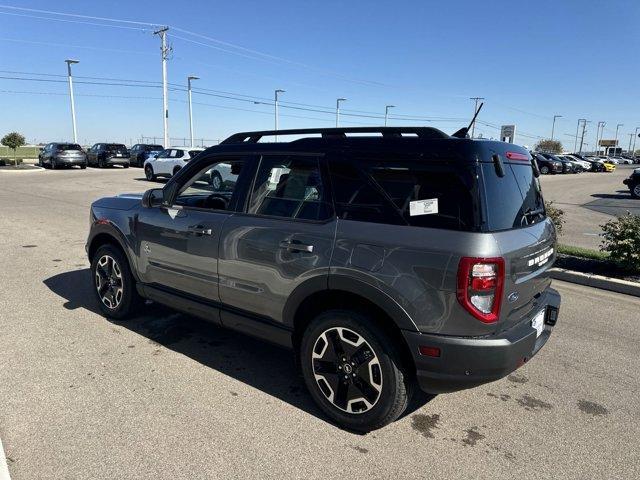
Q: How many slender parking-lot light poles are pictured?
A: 11